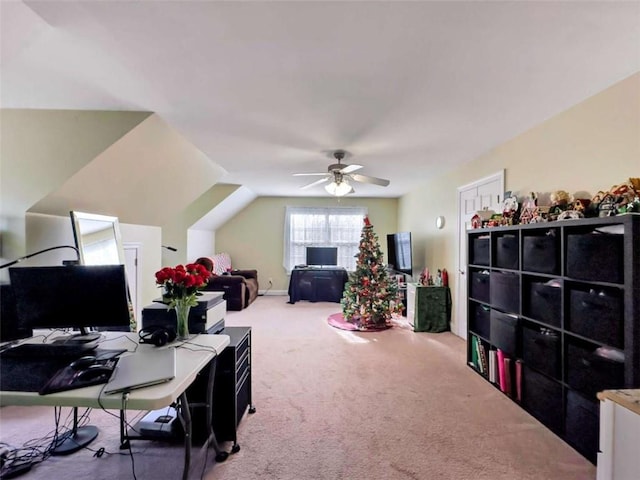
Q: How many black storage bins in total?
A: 14